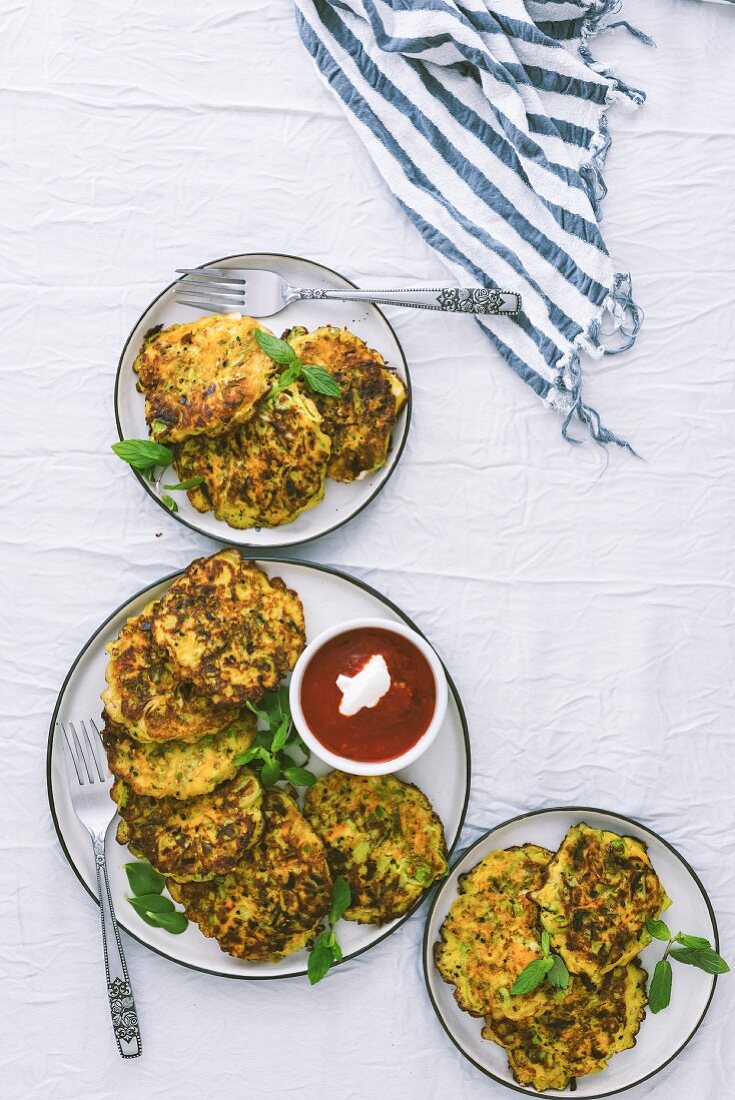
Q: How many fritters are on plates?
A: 12